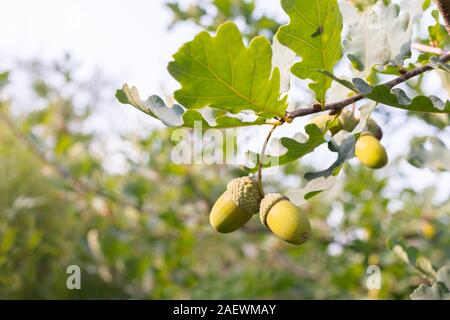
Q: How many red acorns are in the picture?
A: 0